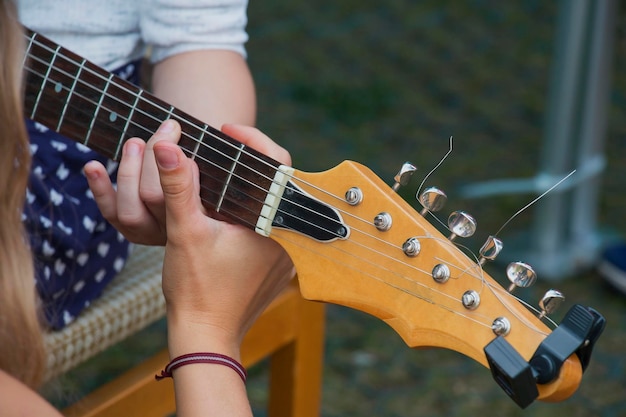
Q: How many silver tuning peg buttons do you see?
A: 6